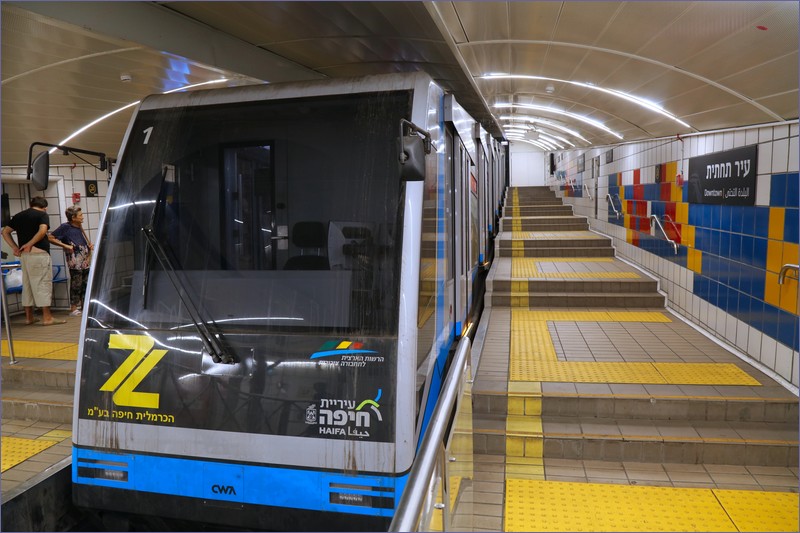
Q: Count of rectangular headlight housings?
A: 2